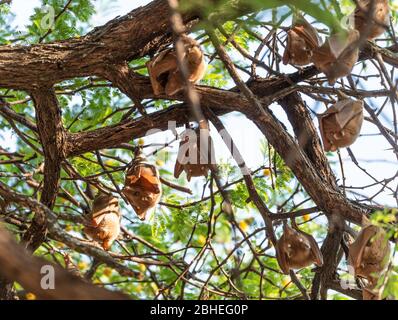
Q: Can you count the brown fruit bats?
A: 10